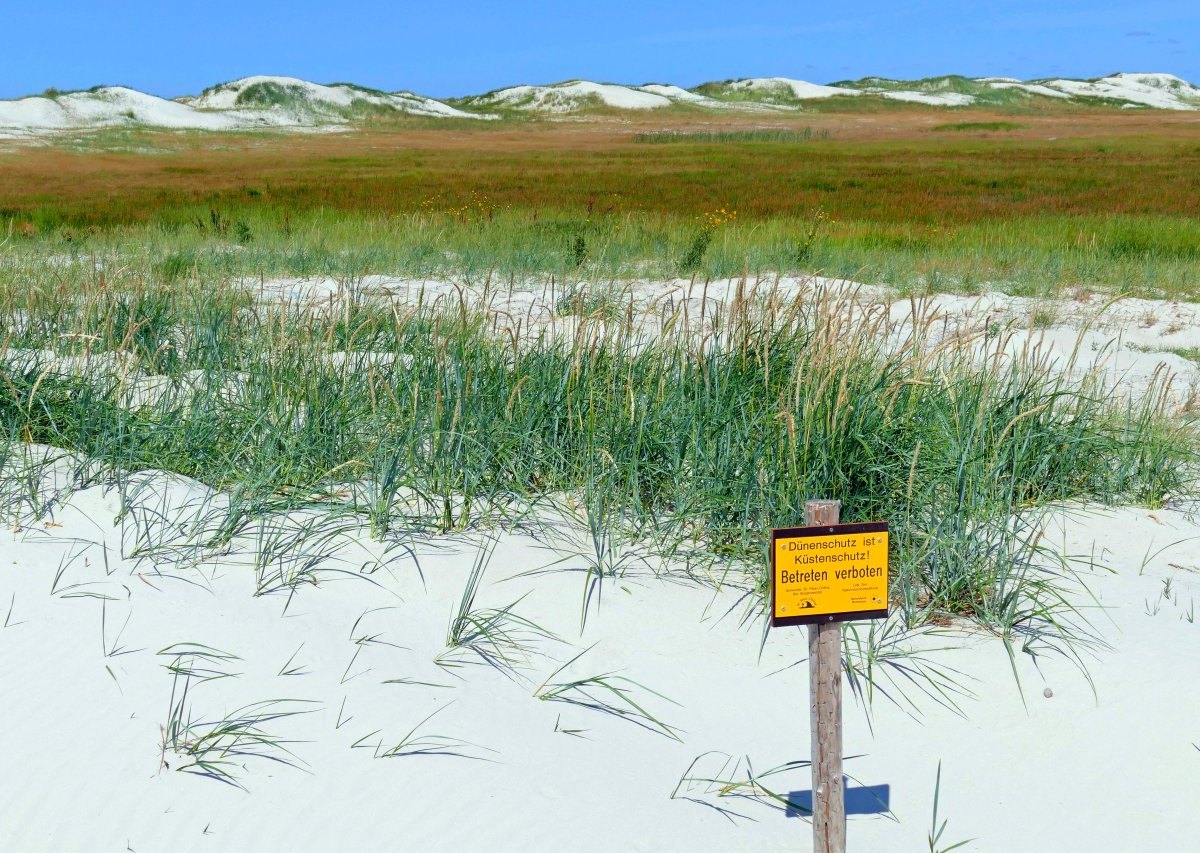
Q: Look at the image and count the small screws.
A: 6